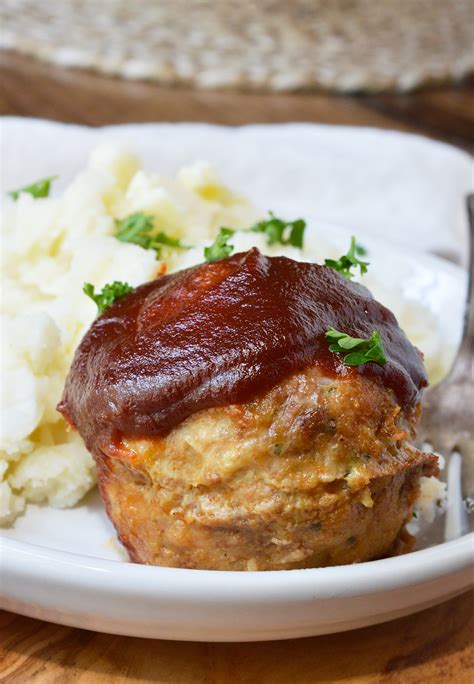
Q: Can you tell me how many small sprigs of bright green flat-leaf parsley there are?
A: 7